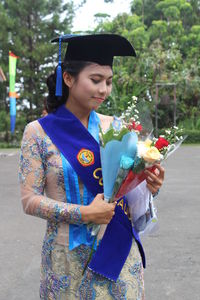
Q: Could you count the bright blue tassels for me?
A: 1